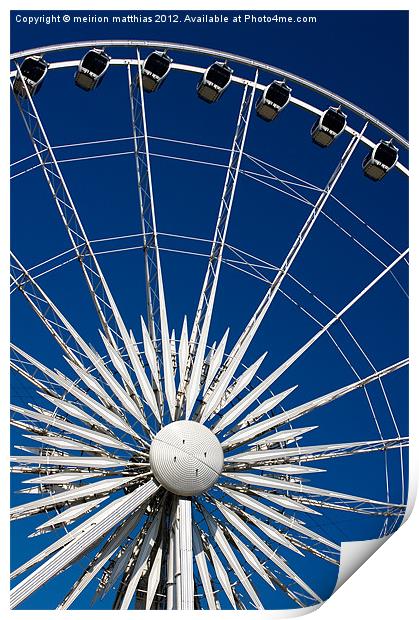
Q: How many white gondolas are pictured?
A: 7